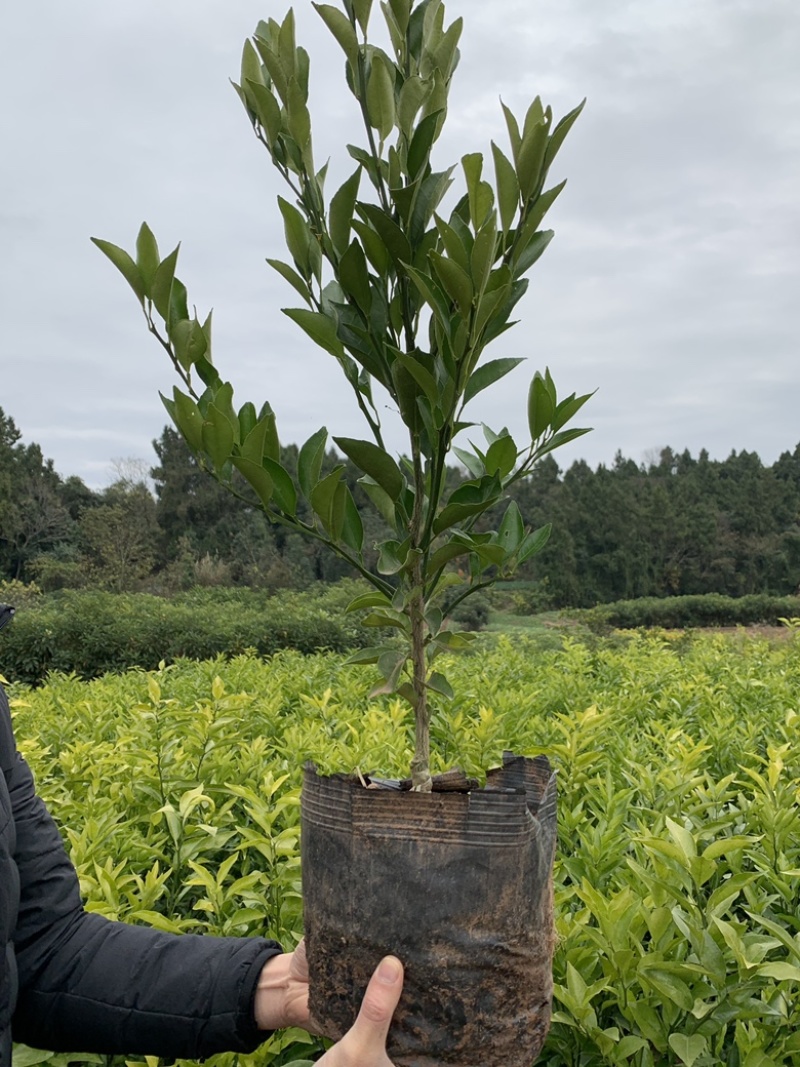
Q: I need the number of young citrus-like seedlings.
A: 1